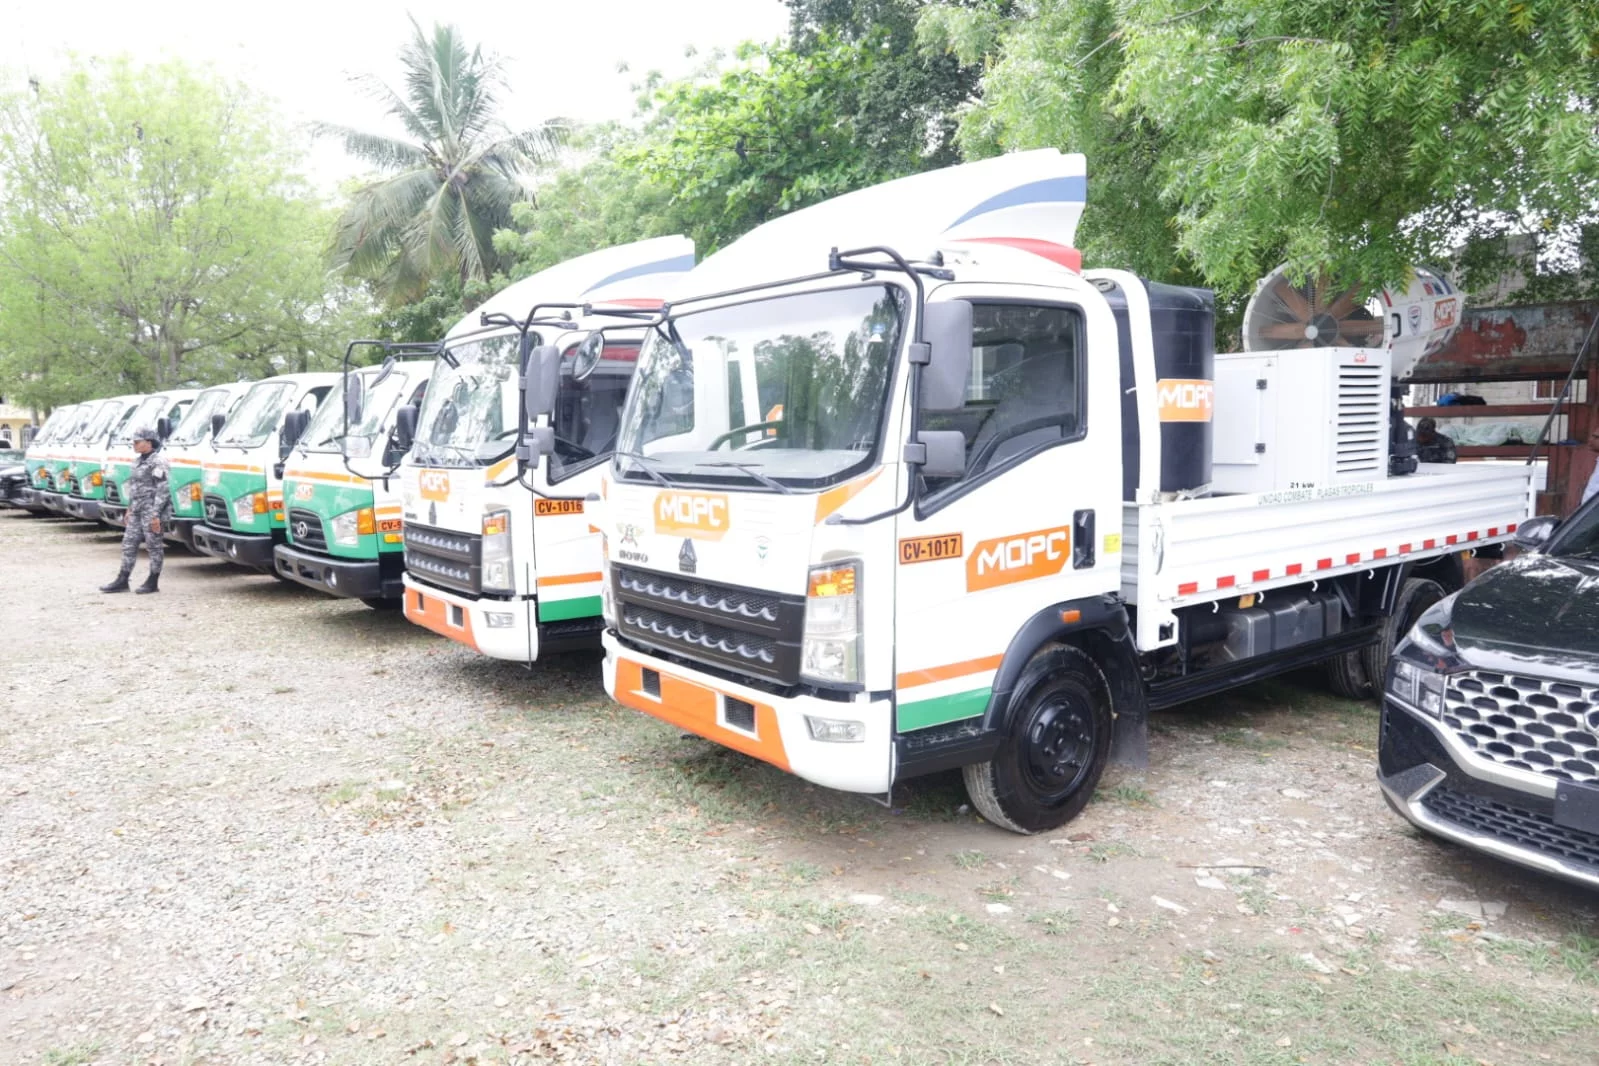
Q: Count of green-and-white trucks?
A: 7